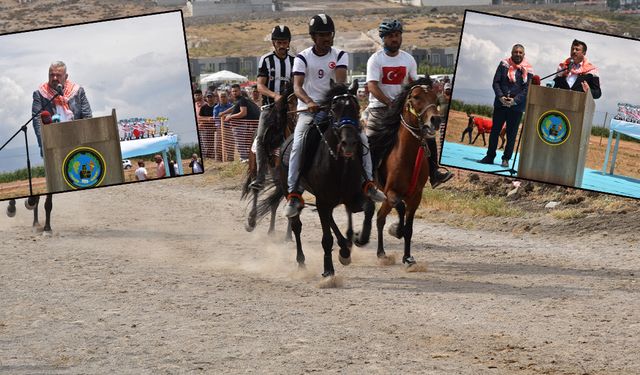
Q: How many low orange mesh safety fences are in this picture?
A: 1